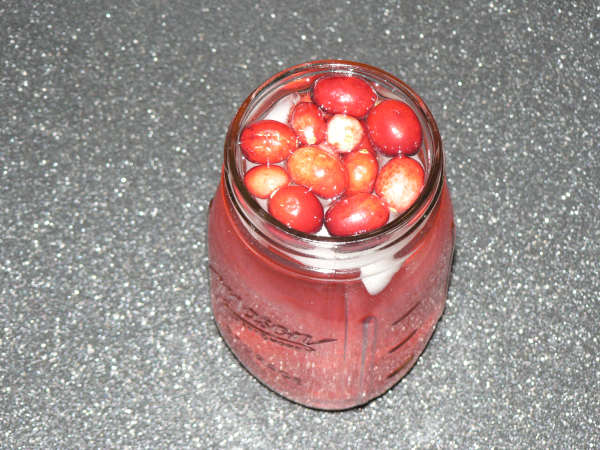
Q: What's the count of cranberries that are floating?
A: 11